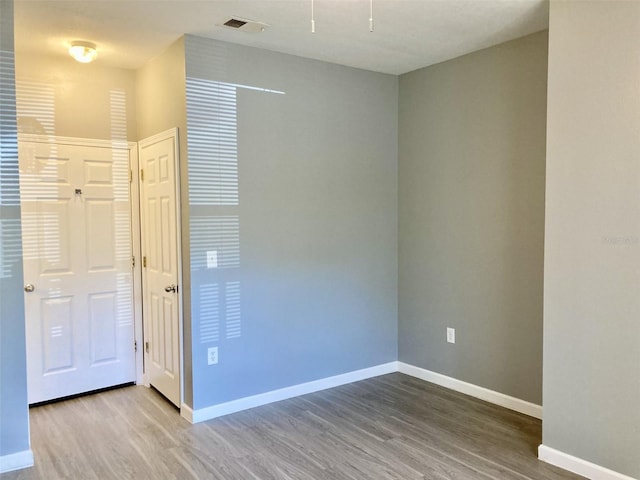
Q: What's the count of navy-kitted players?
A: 0